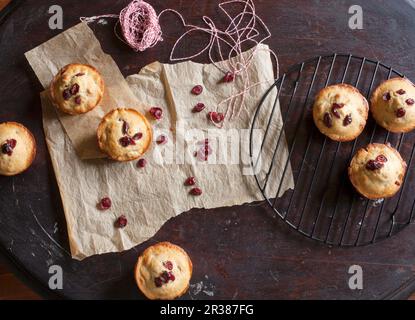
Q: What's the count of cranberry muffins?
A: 7